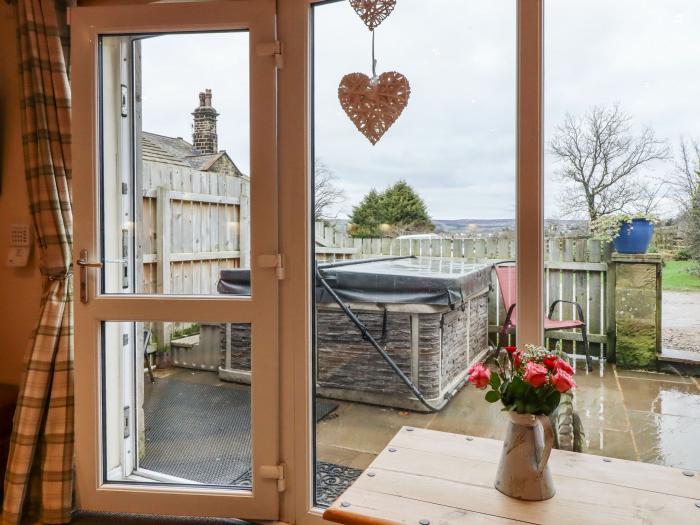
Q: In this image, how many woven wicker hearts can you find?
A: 2